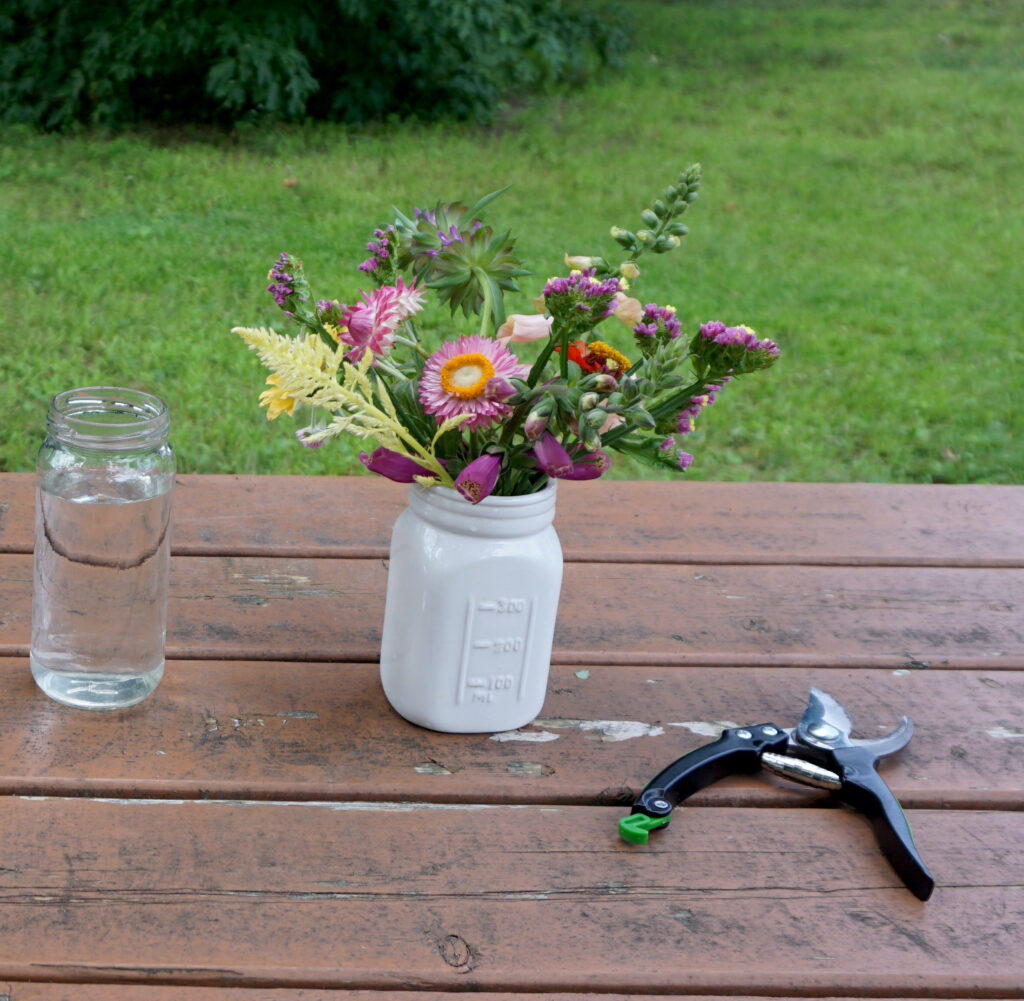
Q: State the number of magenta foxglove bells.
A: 4